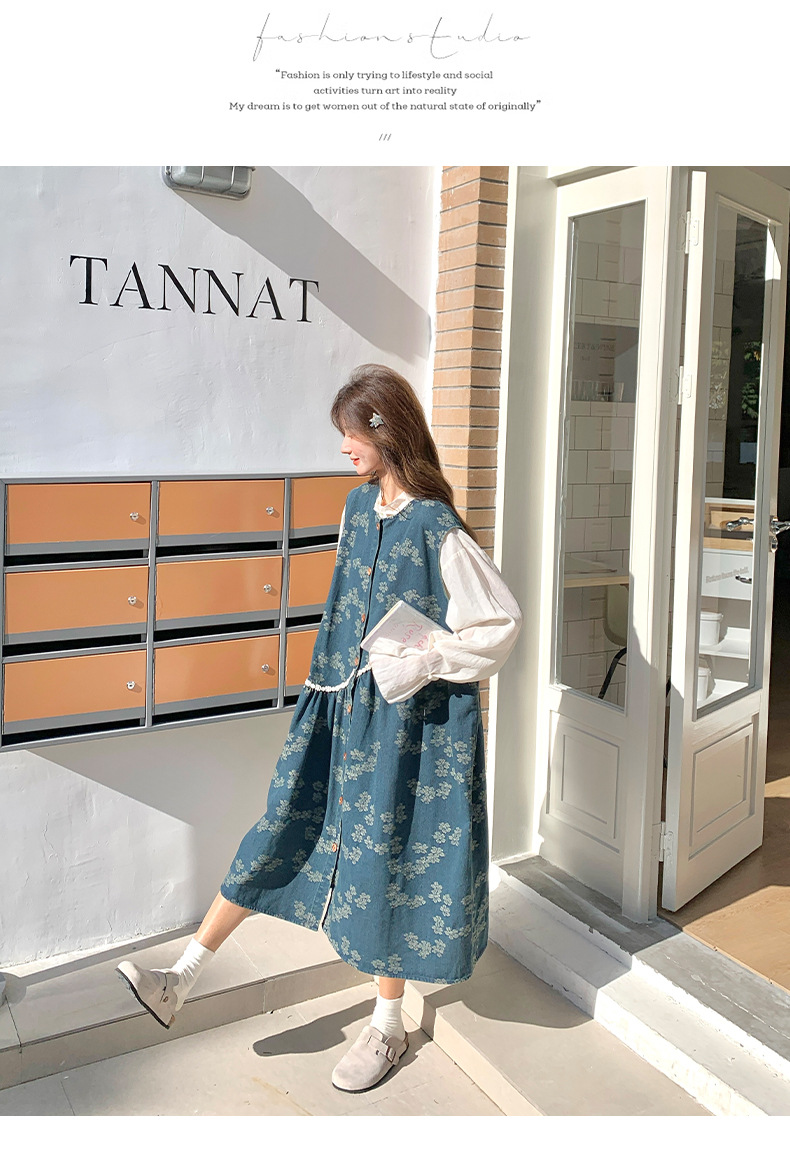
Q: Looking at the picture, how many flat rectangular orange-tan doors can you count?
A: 9